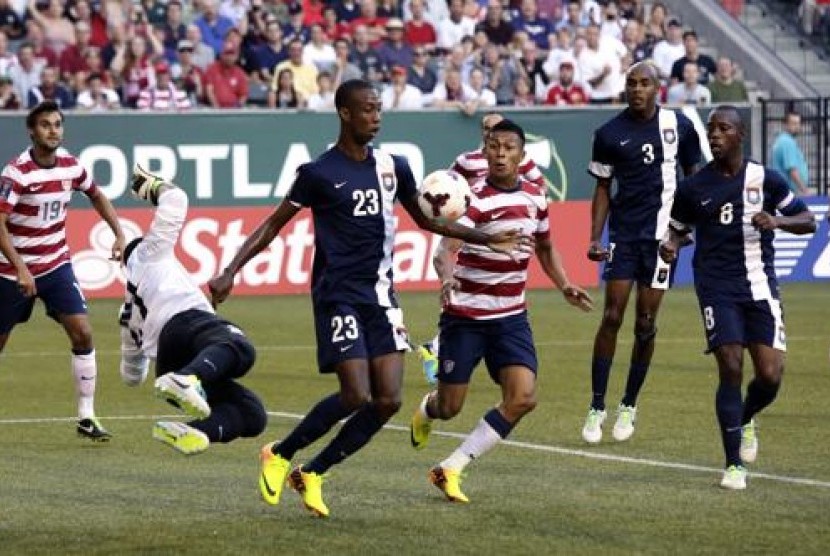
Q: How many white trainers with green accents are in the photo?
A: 6